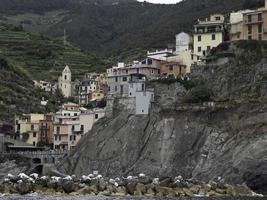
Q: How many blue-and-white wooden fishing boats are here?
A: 0